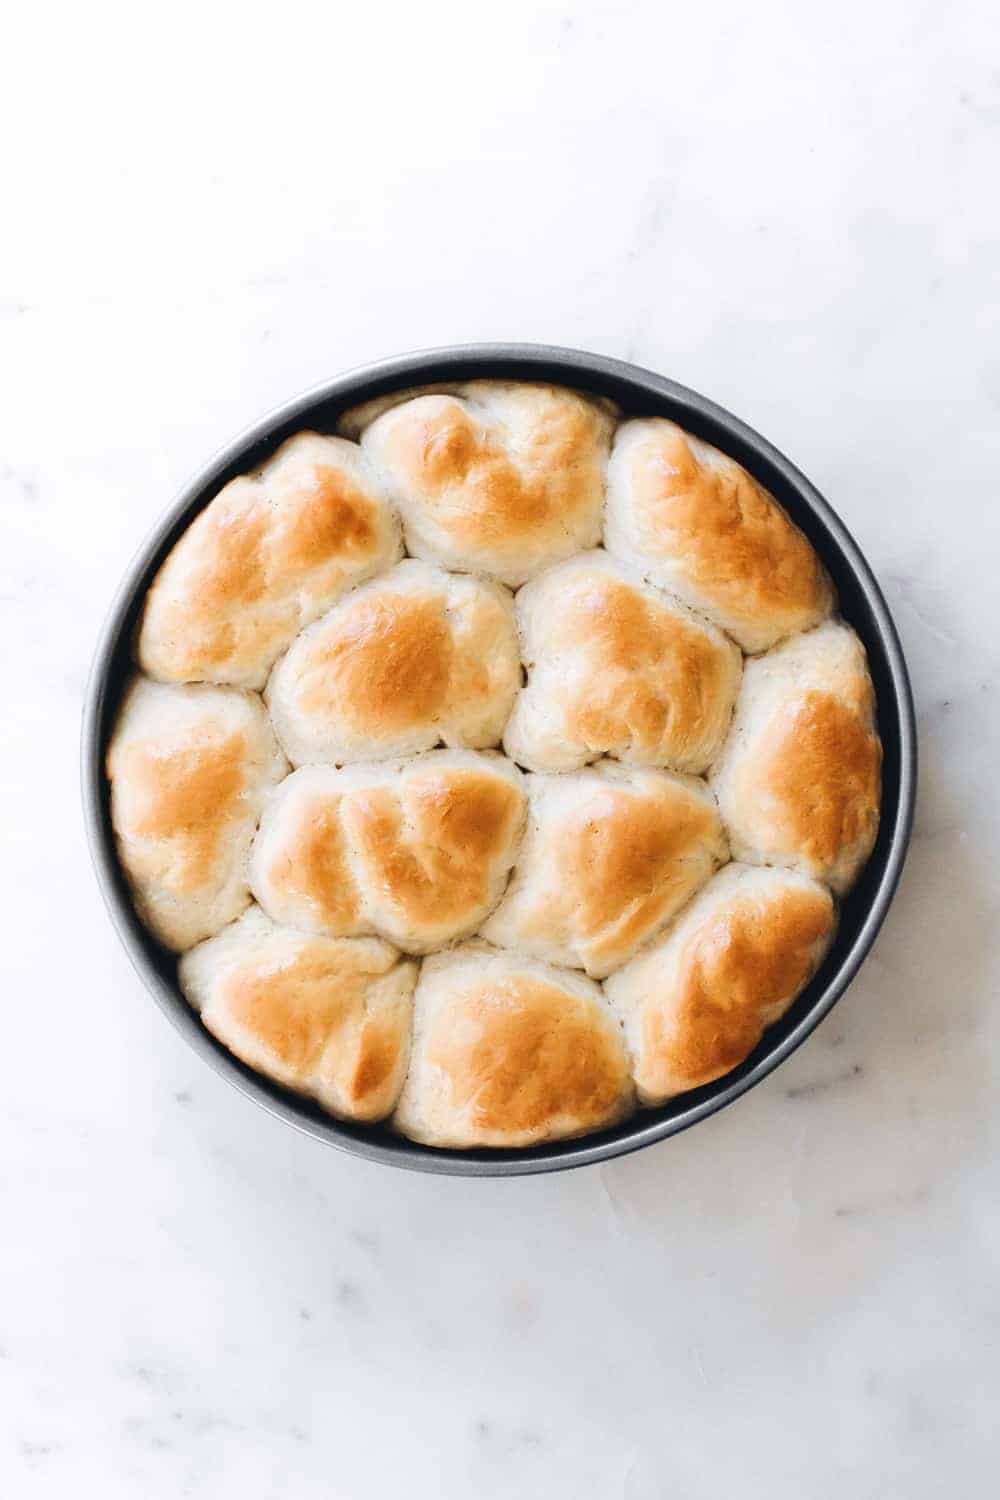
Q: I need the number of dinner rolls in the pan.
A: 12